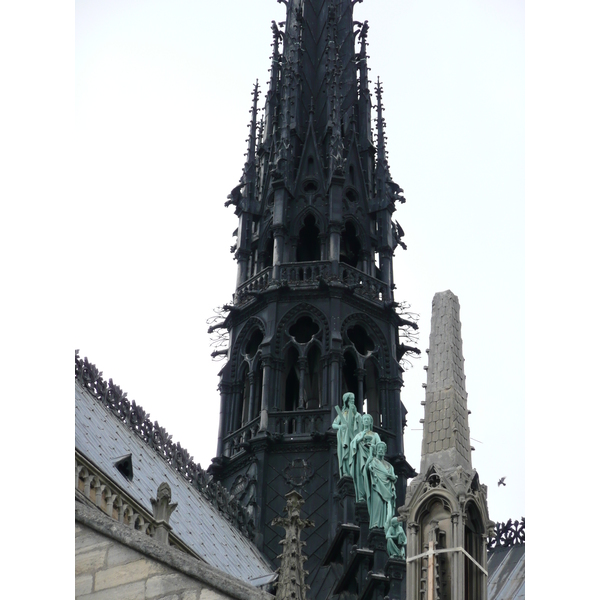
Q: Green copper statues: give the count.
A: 4